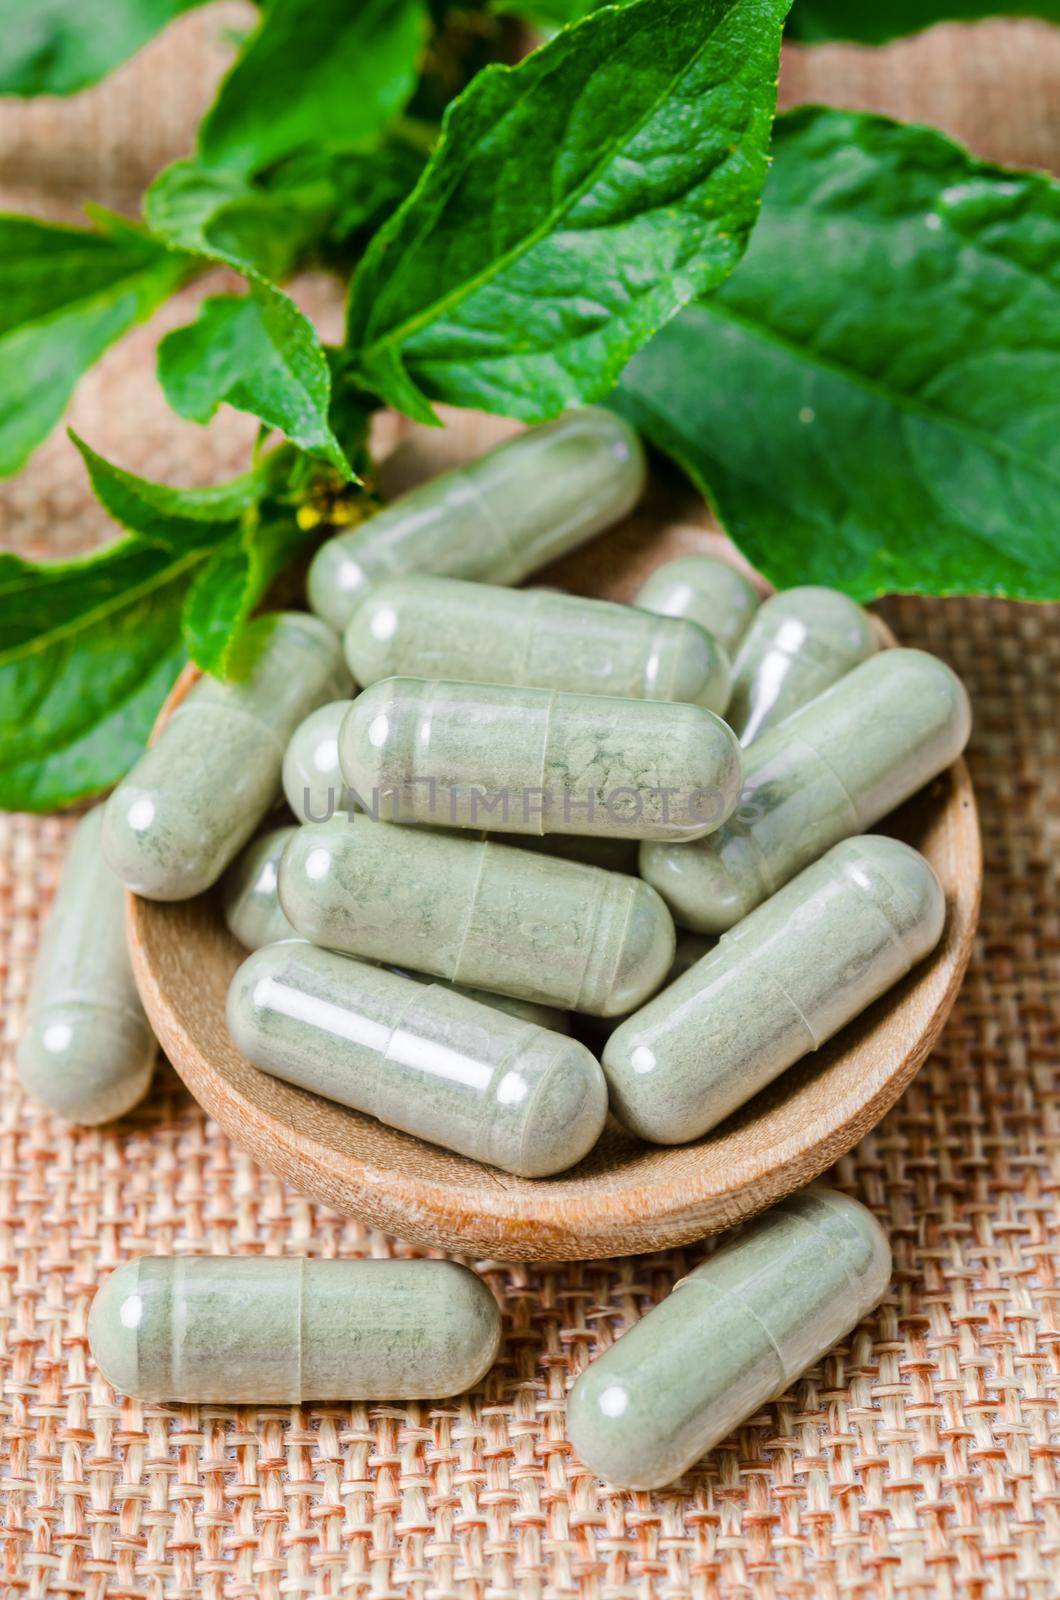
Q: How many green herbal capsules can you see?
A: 15